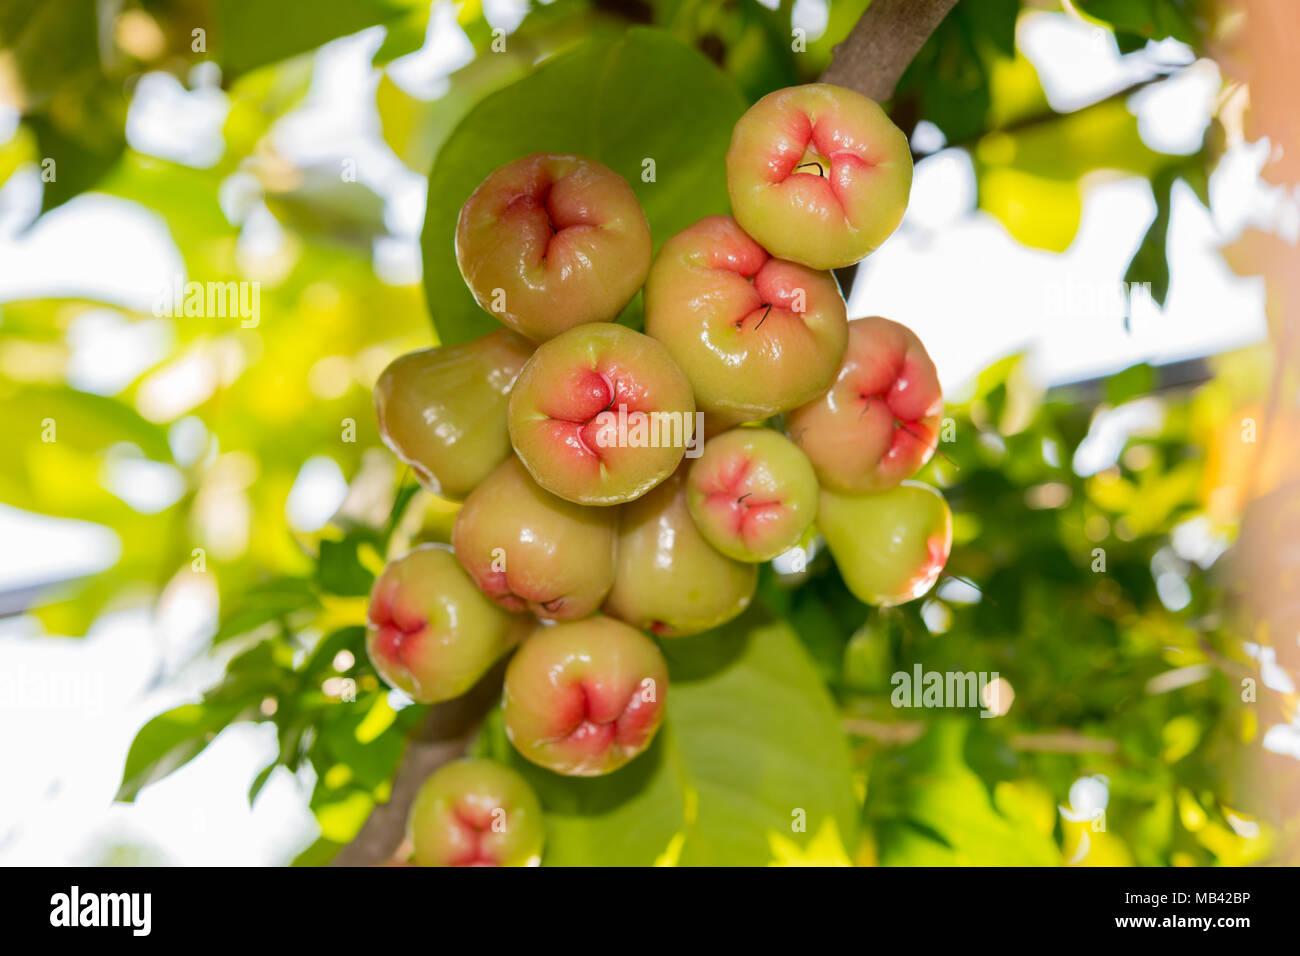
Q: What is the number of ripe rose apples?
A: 13